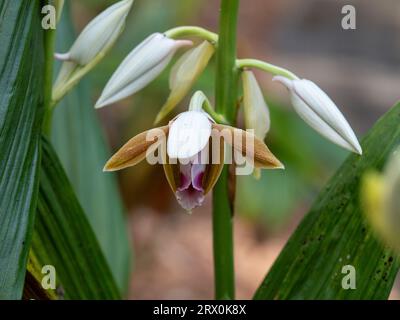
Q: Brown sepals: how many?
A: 4